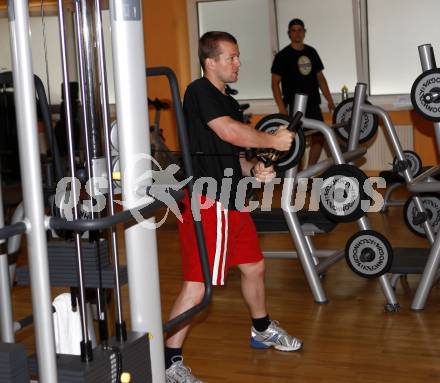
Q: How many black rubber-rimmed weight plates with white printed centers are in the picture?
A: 7